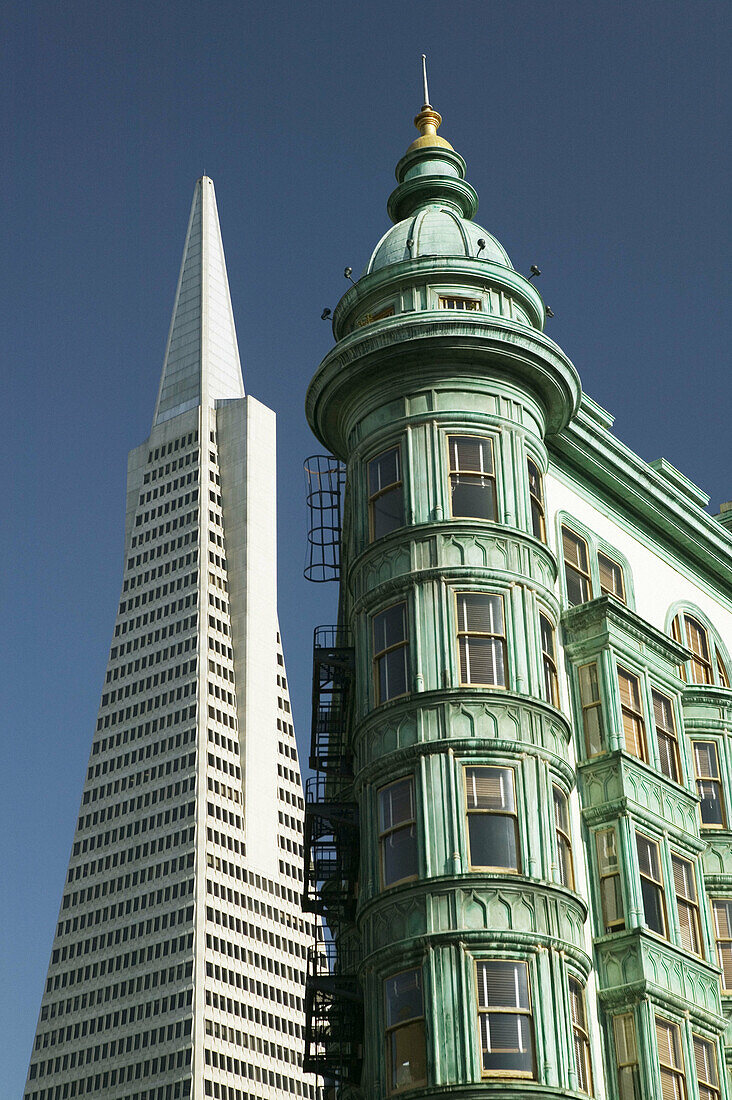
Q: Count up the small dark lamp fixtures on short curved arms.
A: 6